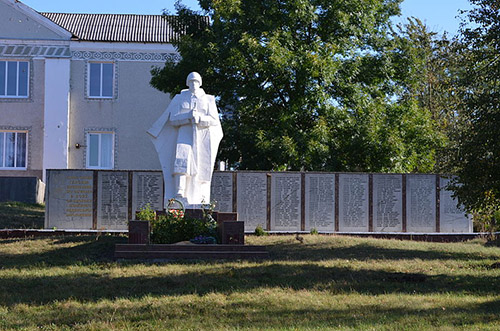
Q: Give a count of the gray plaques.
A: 11